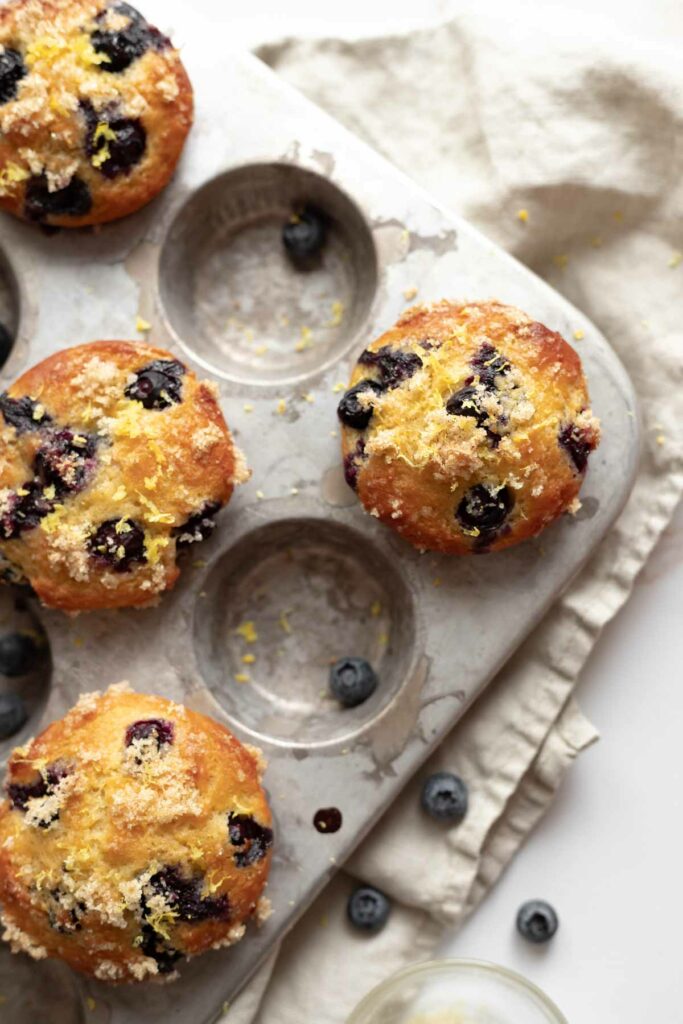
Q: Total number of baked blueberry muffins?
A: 4